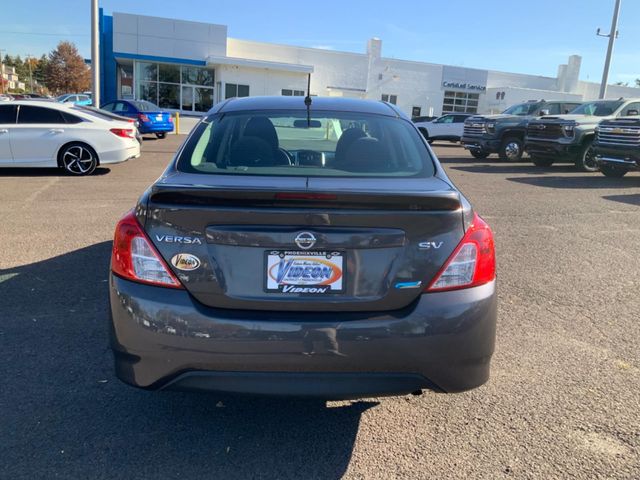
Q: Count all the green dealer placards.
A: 0